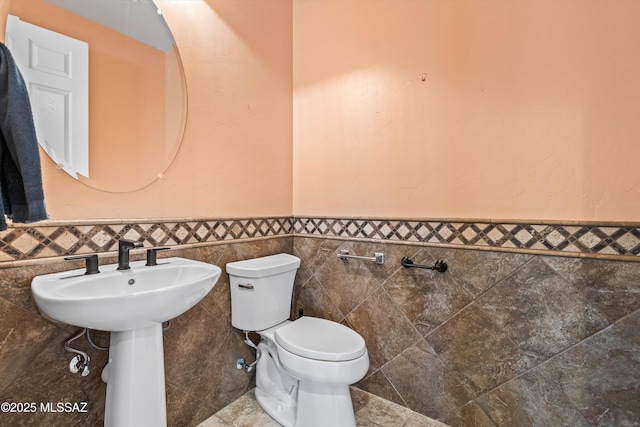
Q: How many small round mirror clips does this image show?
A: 3